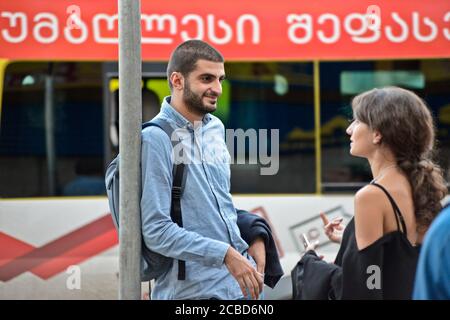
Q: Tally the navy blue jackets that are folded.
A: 1